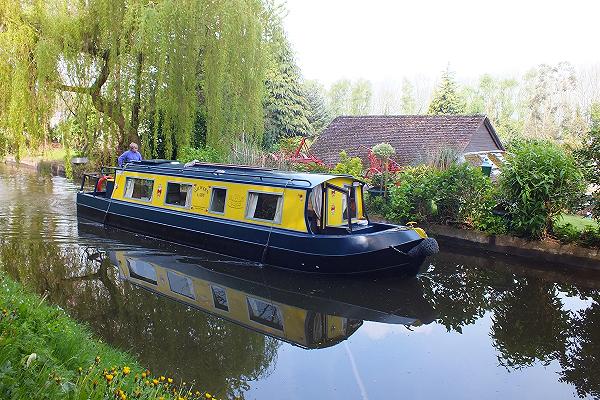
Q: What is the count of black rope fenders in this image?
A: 1